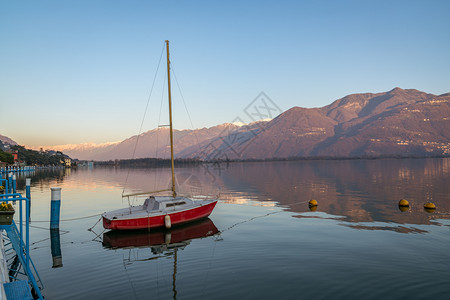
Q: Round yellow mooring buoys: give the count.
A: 3